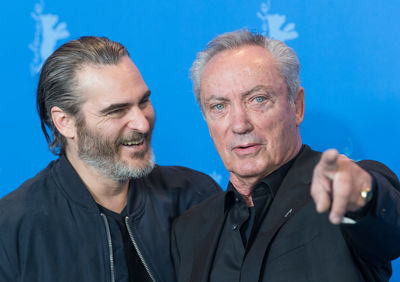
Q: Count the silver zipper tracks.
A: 2